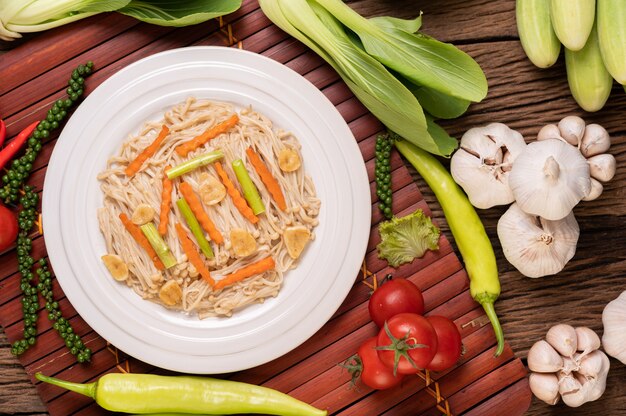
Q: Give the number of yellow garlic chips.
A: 7